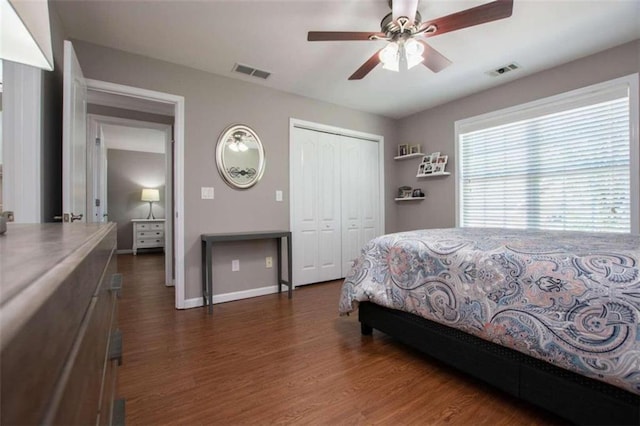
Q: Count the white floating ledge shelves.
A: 3